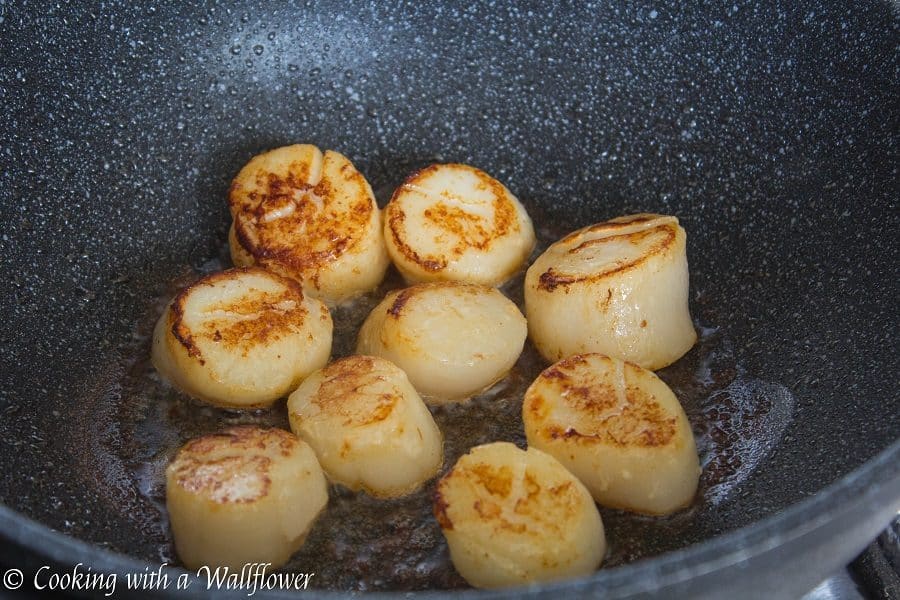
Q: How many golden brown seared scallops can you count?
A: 9